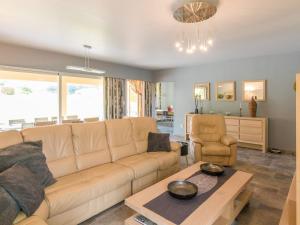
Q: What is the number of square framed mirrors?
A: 3